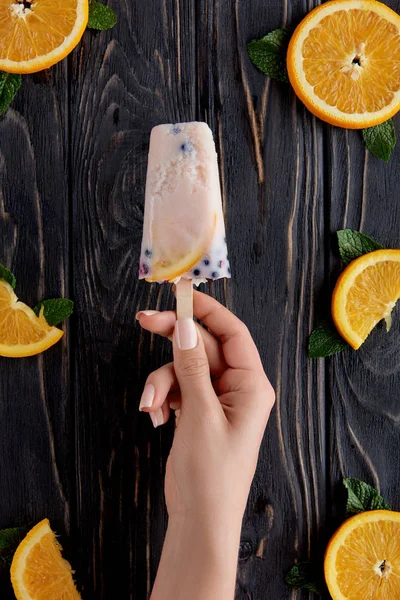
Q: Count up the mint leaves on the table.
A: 11